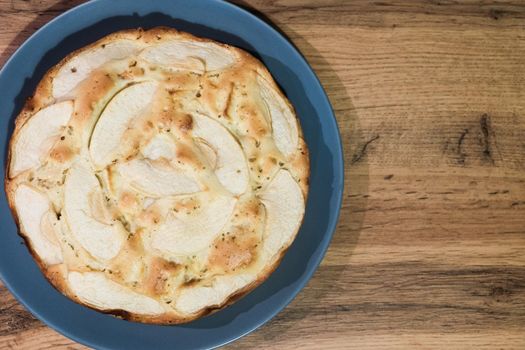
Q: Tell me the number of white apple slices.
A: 13